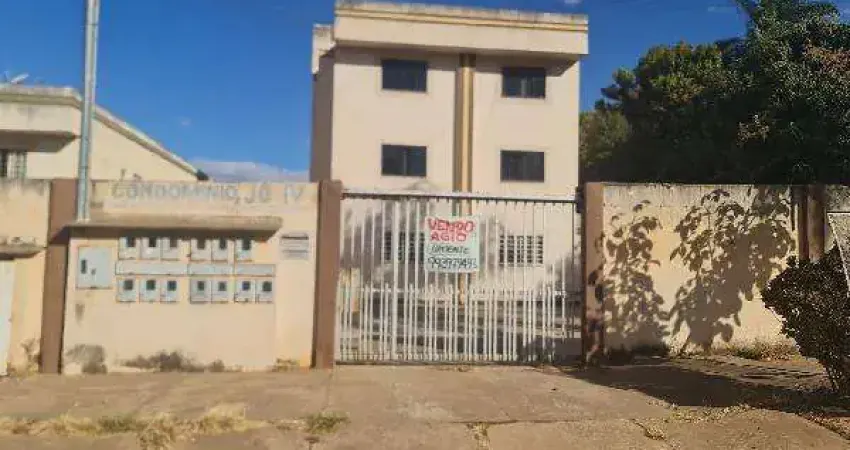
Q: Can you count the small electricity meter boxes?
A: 13